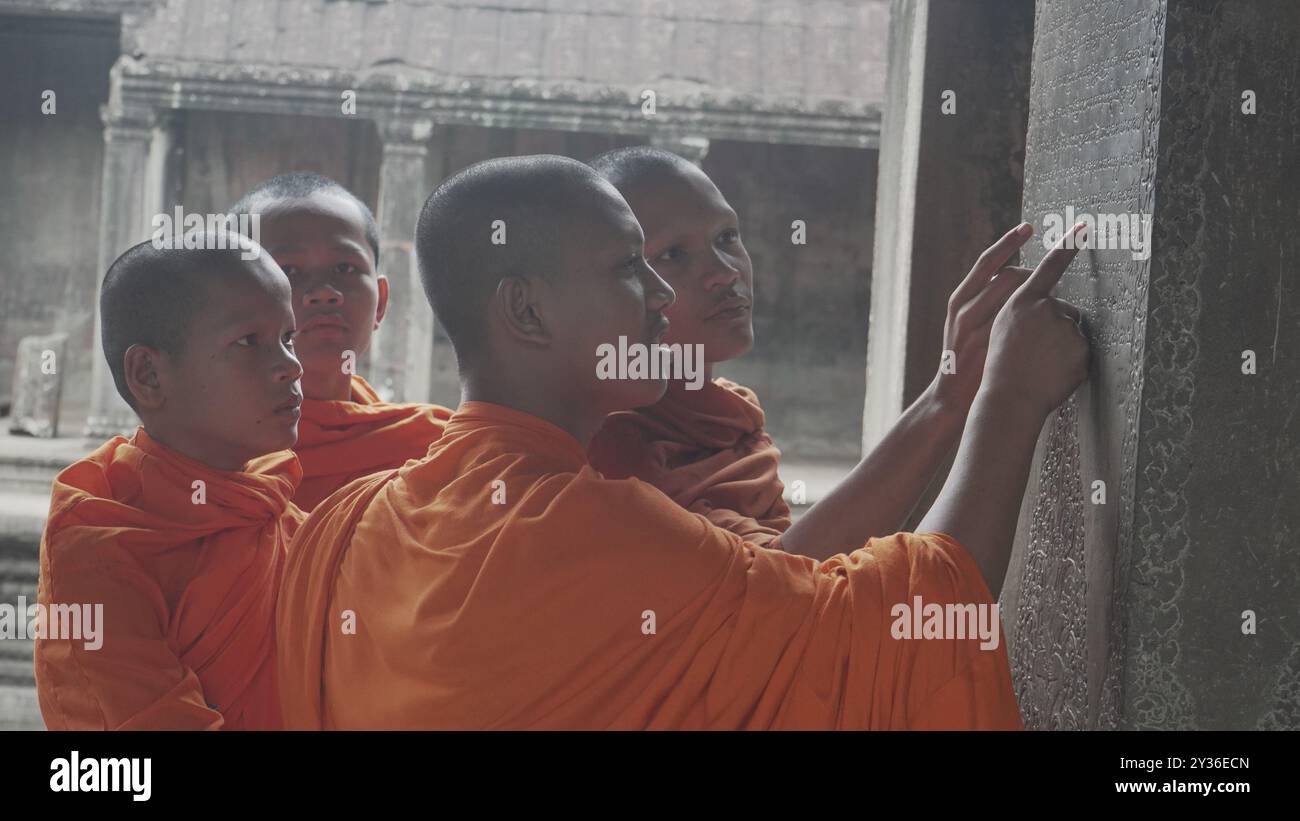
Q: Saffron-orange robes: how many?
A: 4